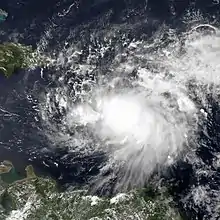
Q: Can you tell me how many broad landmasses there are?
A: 2